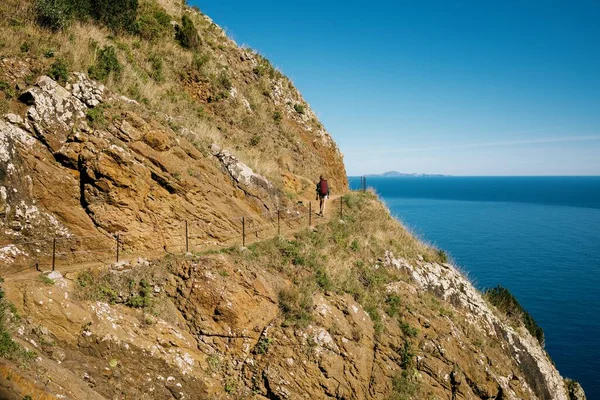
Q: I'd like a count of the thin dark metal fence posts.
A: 9